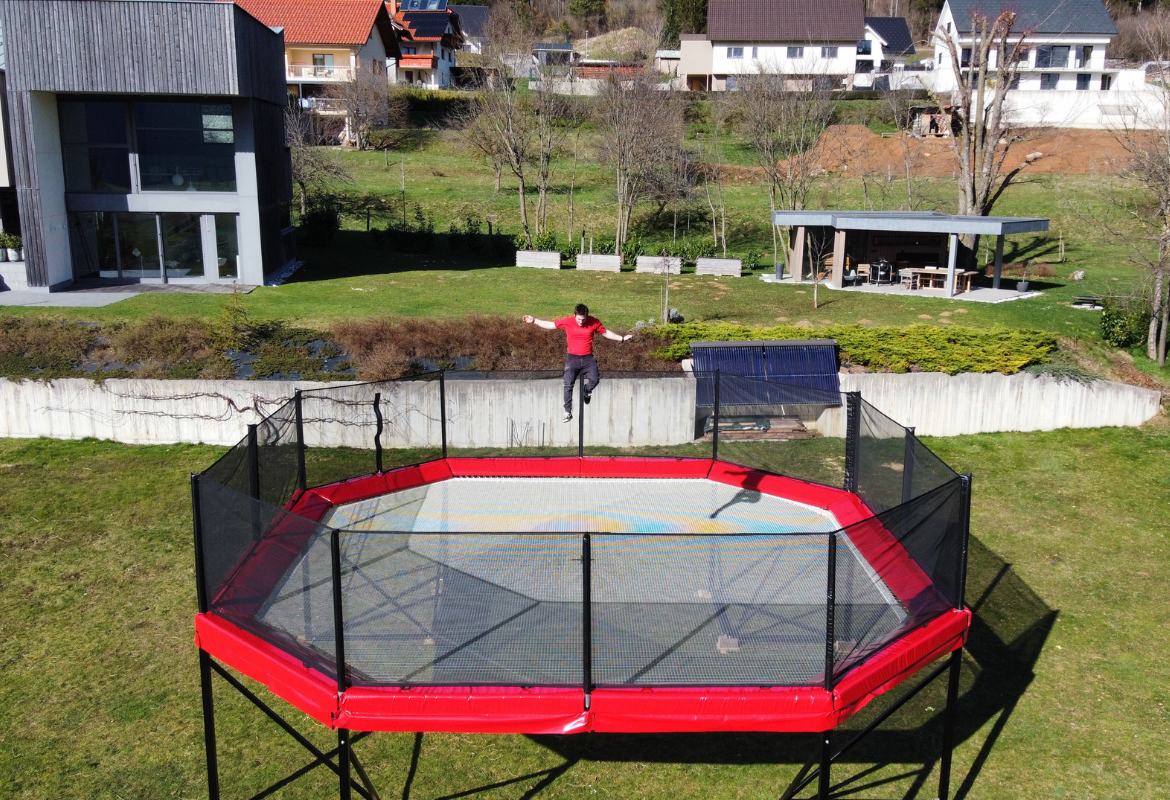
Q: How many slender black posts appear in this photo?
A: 13